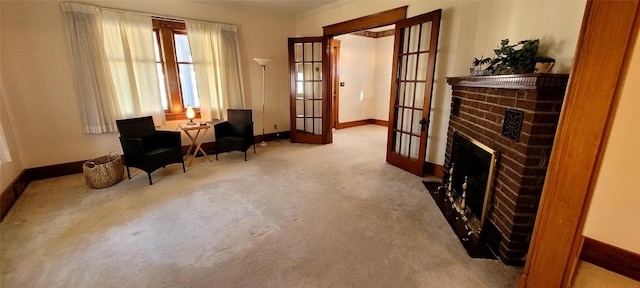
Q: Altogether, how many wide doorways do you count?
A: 1